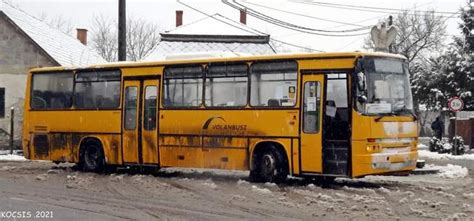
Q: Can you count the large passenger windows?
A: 5